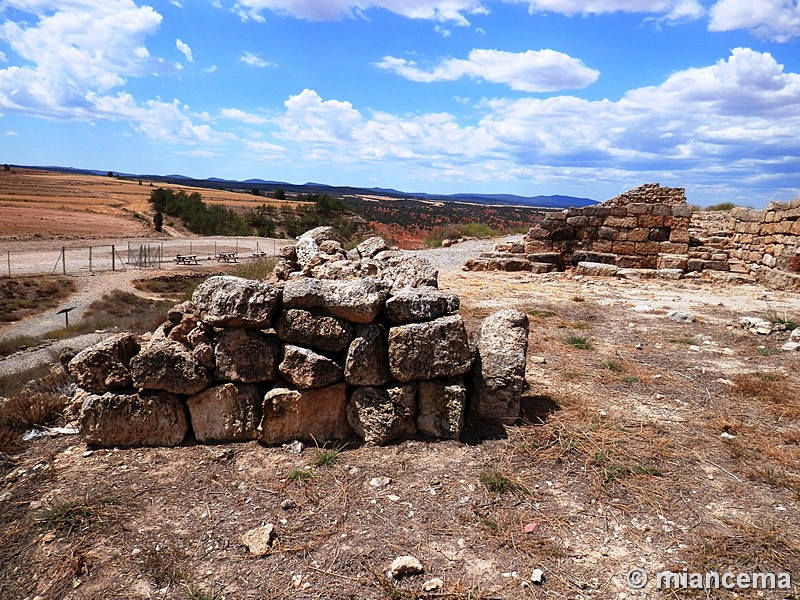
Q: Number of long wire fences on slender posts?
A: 1